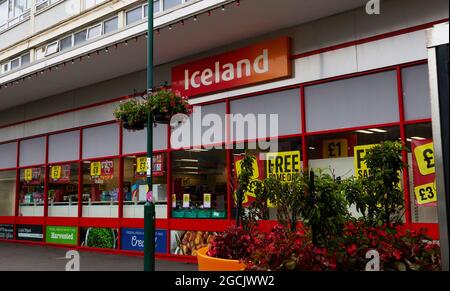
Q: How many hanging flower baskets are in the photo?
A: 2